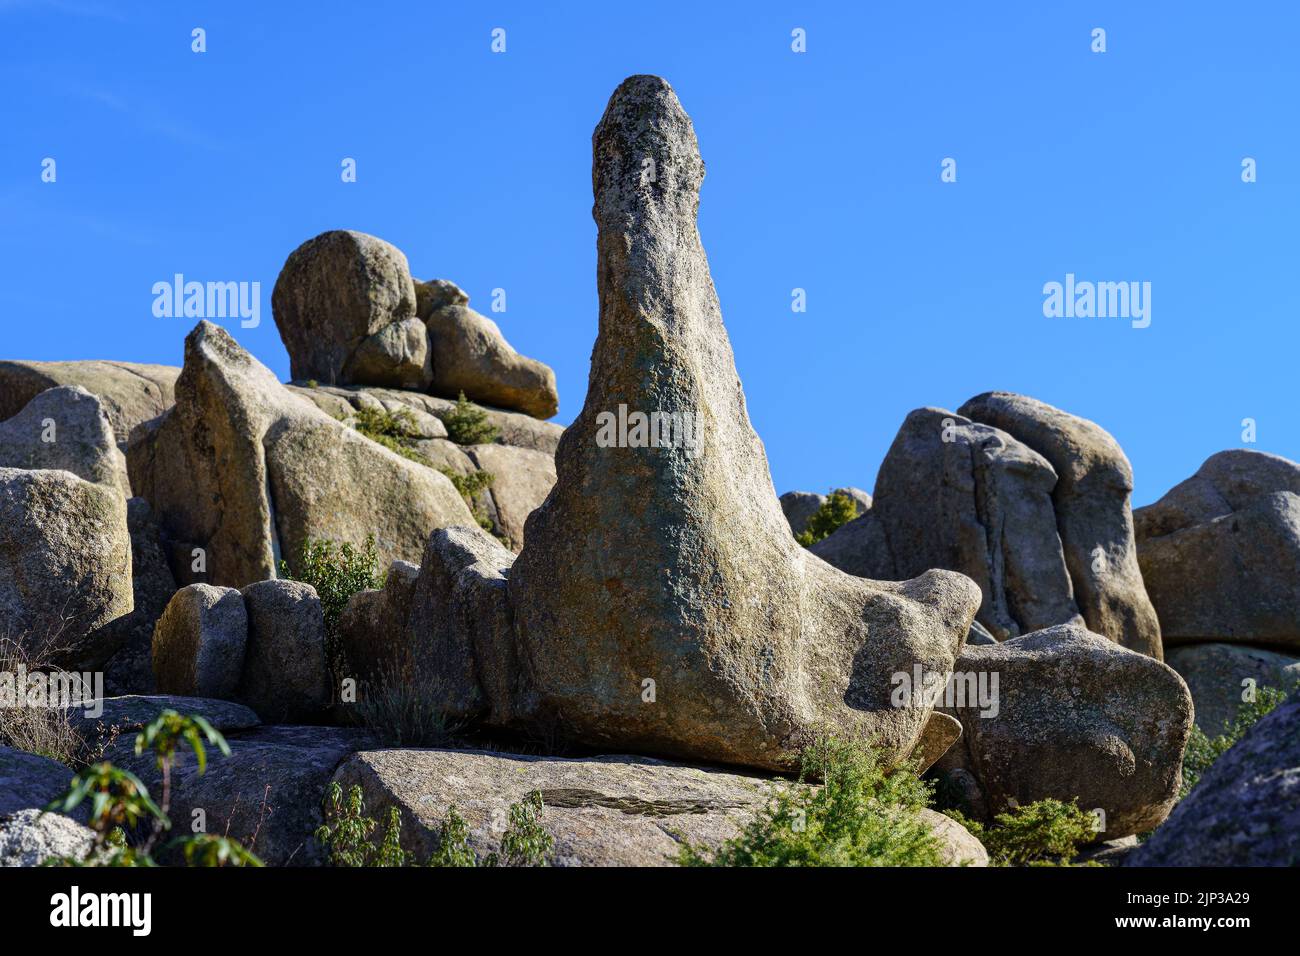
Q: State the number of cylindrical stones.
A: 1